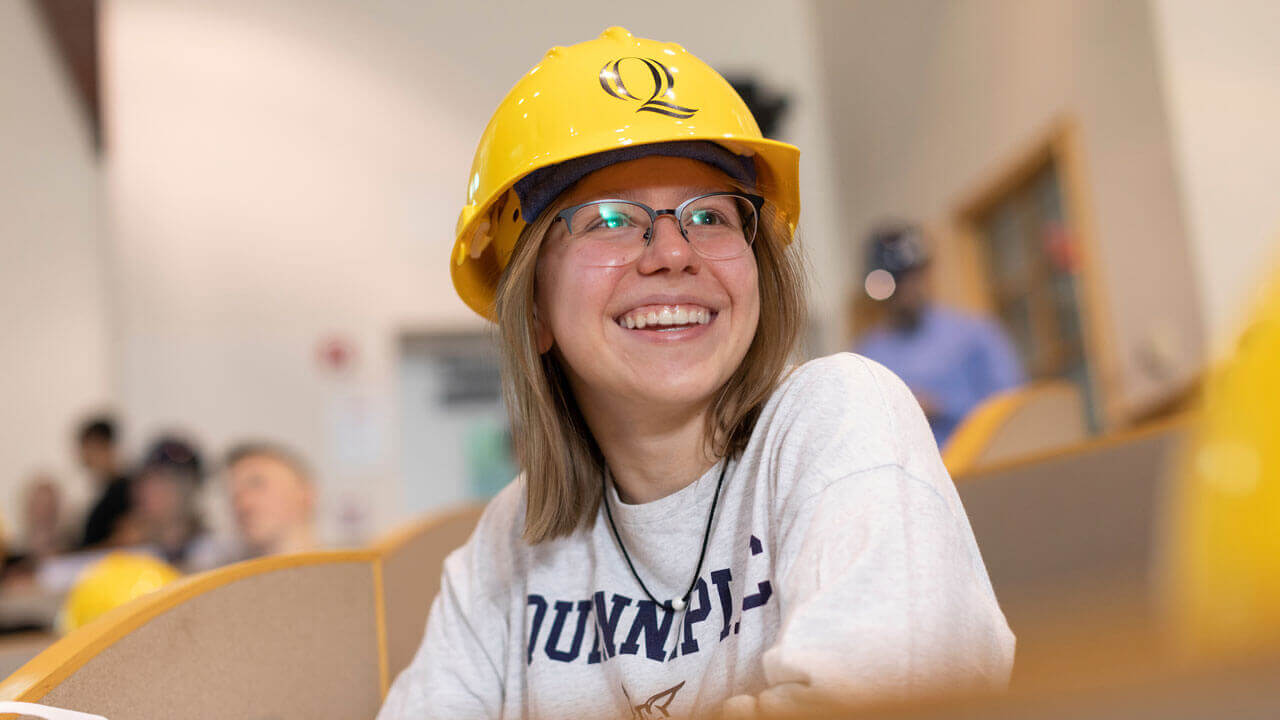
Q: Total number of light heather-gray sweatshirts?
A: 1